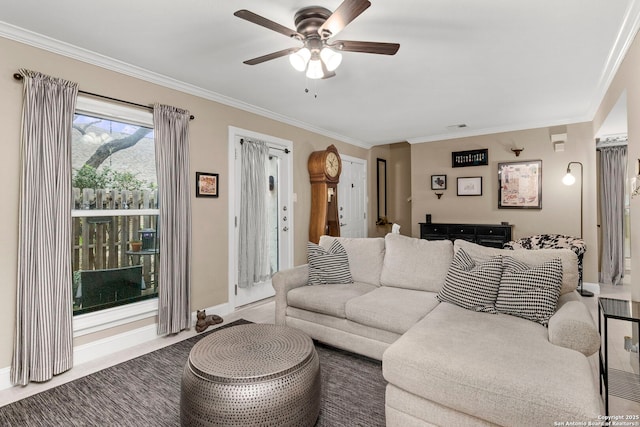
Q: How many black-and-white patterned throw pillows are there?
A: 3